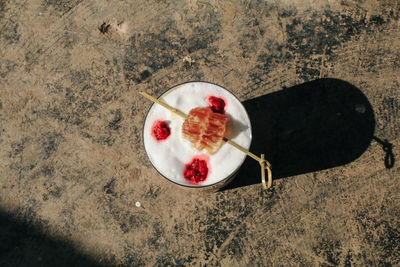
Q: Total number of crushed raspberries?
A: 3